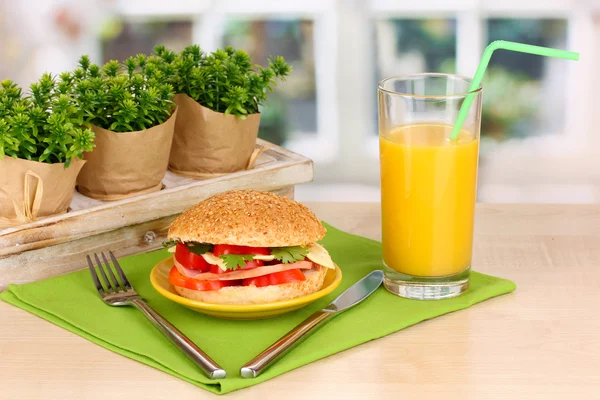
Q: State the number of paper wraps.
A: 3